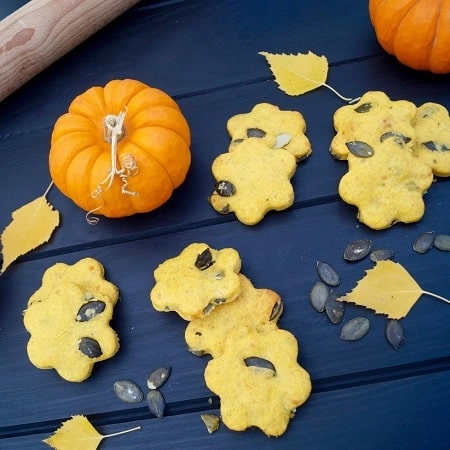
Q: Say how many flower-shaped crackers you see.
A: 10